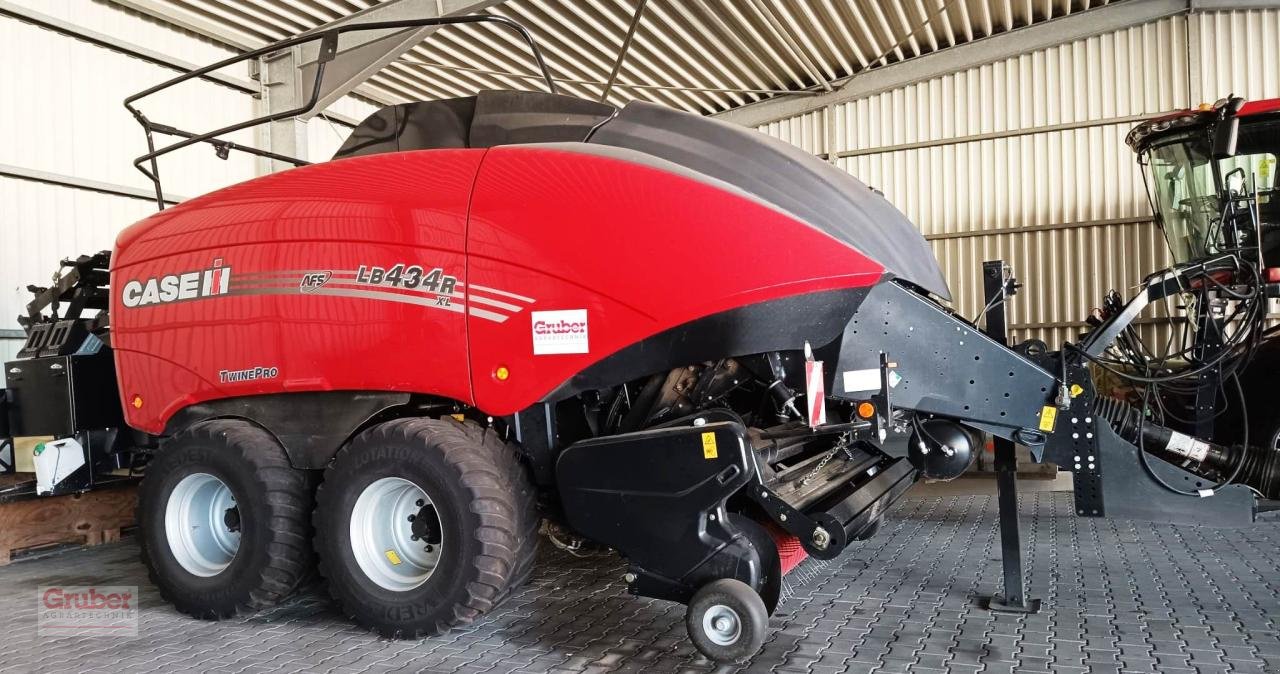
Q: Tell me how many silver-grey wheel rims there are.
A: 3